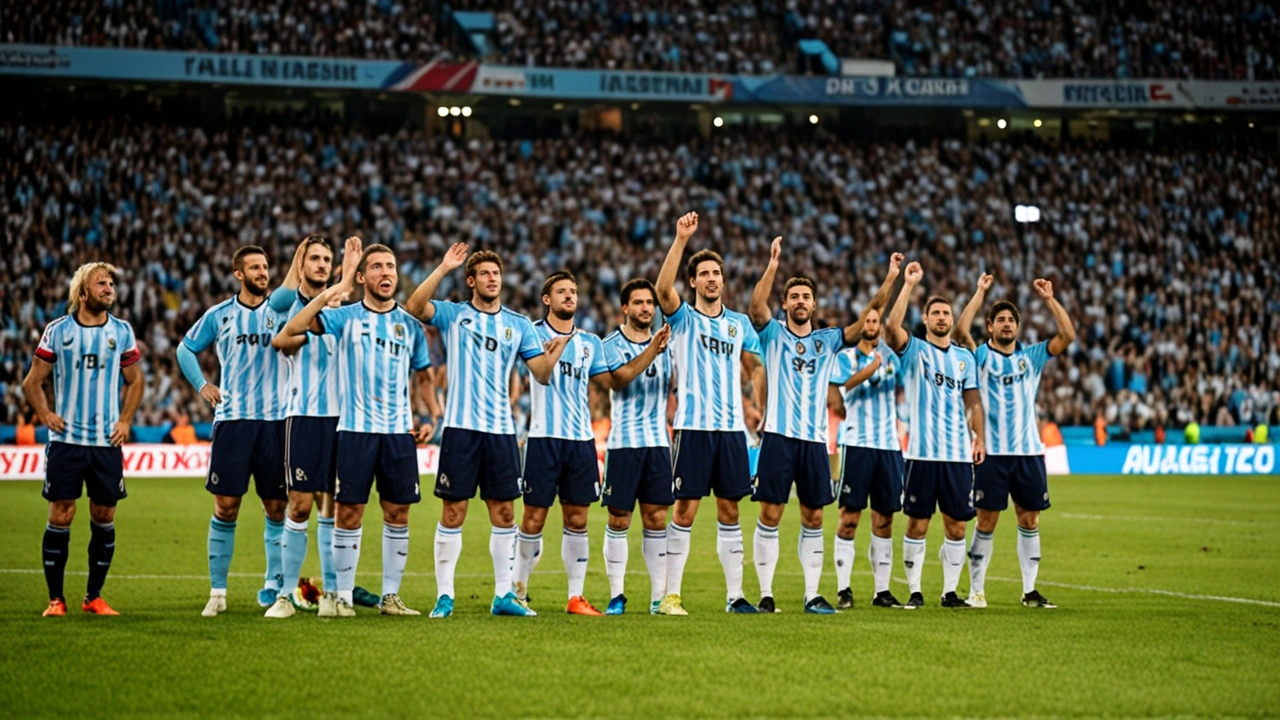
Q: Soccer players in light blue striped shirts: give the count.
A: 12